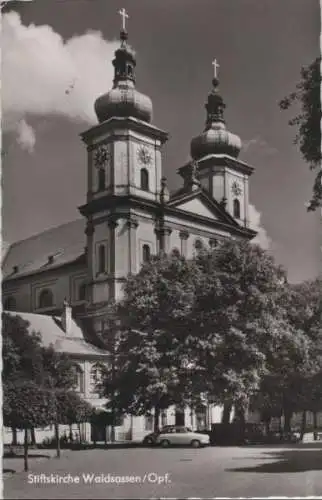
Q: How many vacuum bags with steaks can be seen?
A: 0